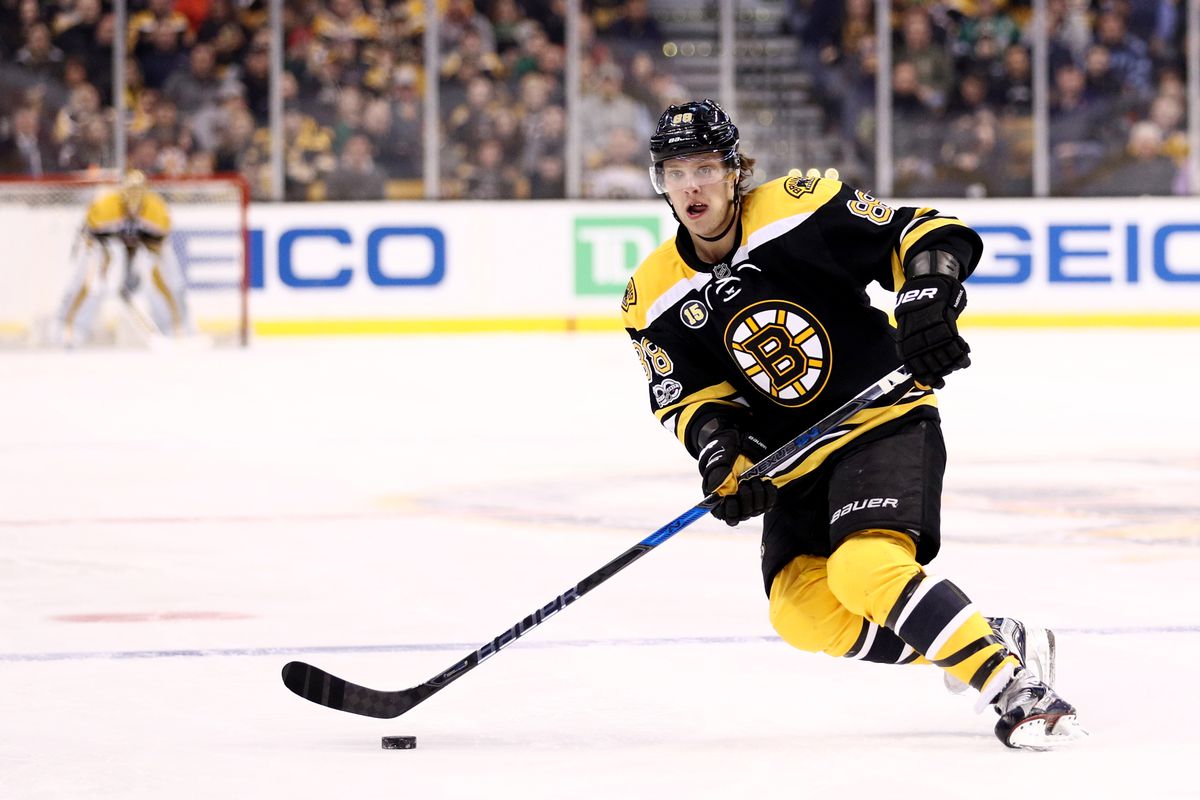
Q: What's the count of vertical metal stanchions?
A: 8